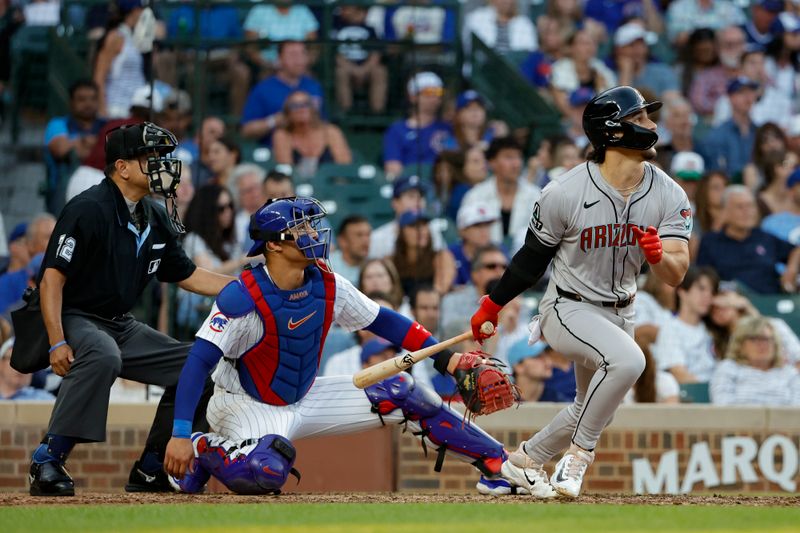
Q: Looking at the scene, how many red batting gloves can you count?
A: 2